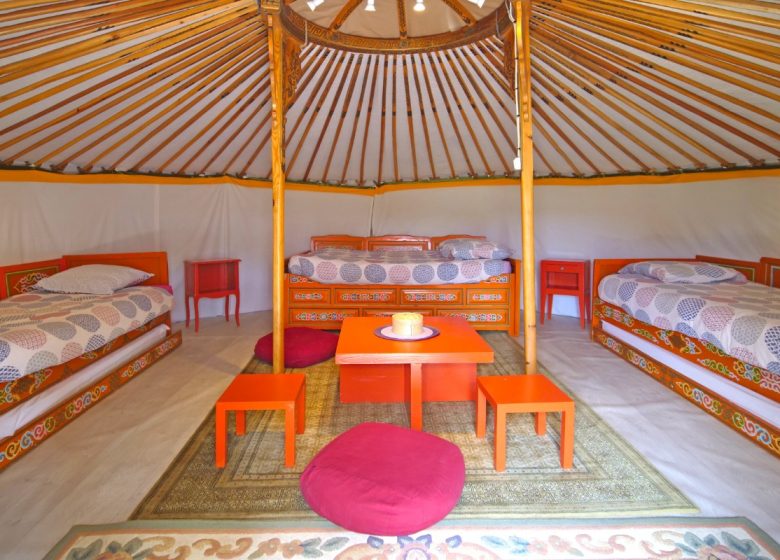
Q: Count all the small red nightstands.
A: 2